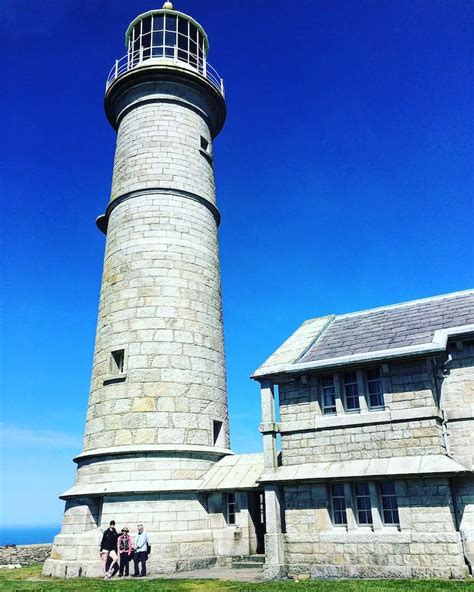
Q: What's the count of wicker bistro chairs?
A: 0